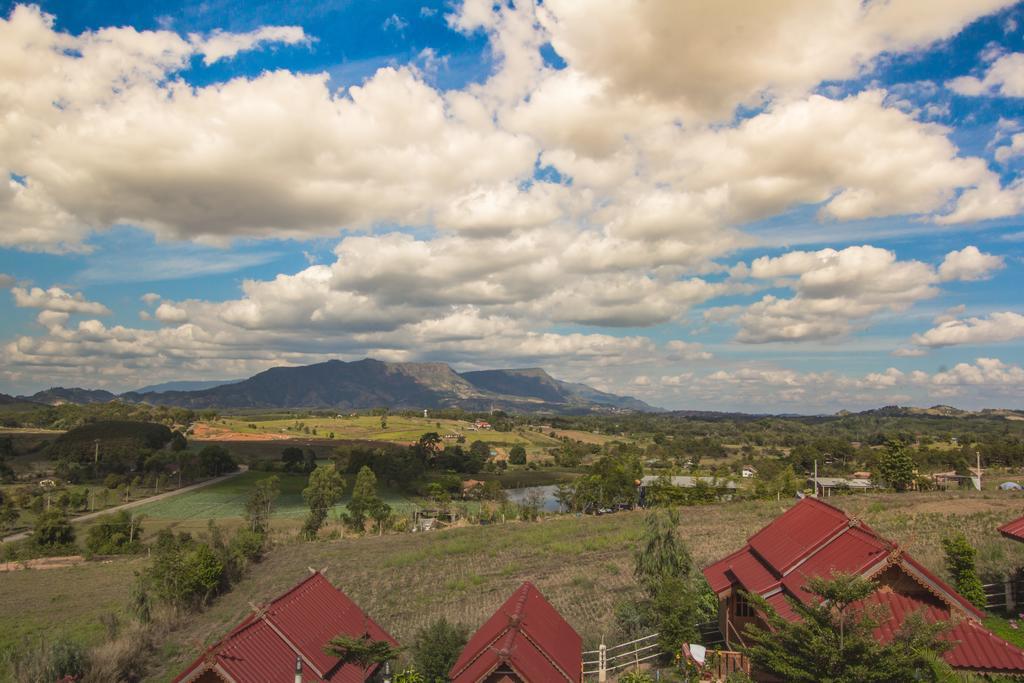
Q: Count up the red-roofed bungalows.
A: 4